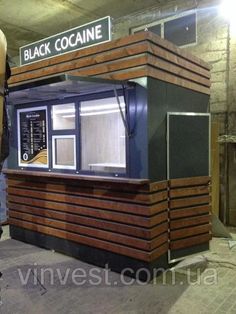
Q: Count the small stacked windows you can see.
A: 2